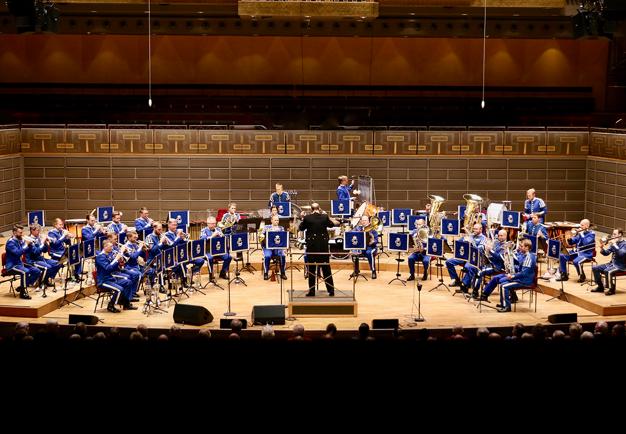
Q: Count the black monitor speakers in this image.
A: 6